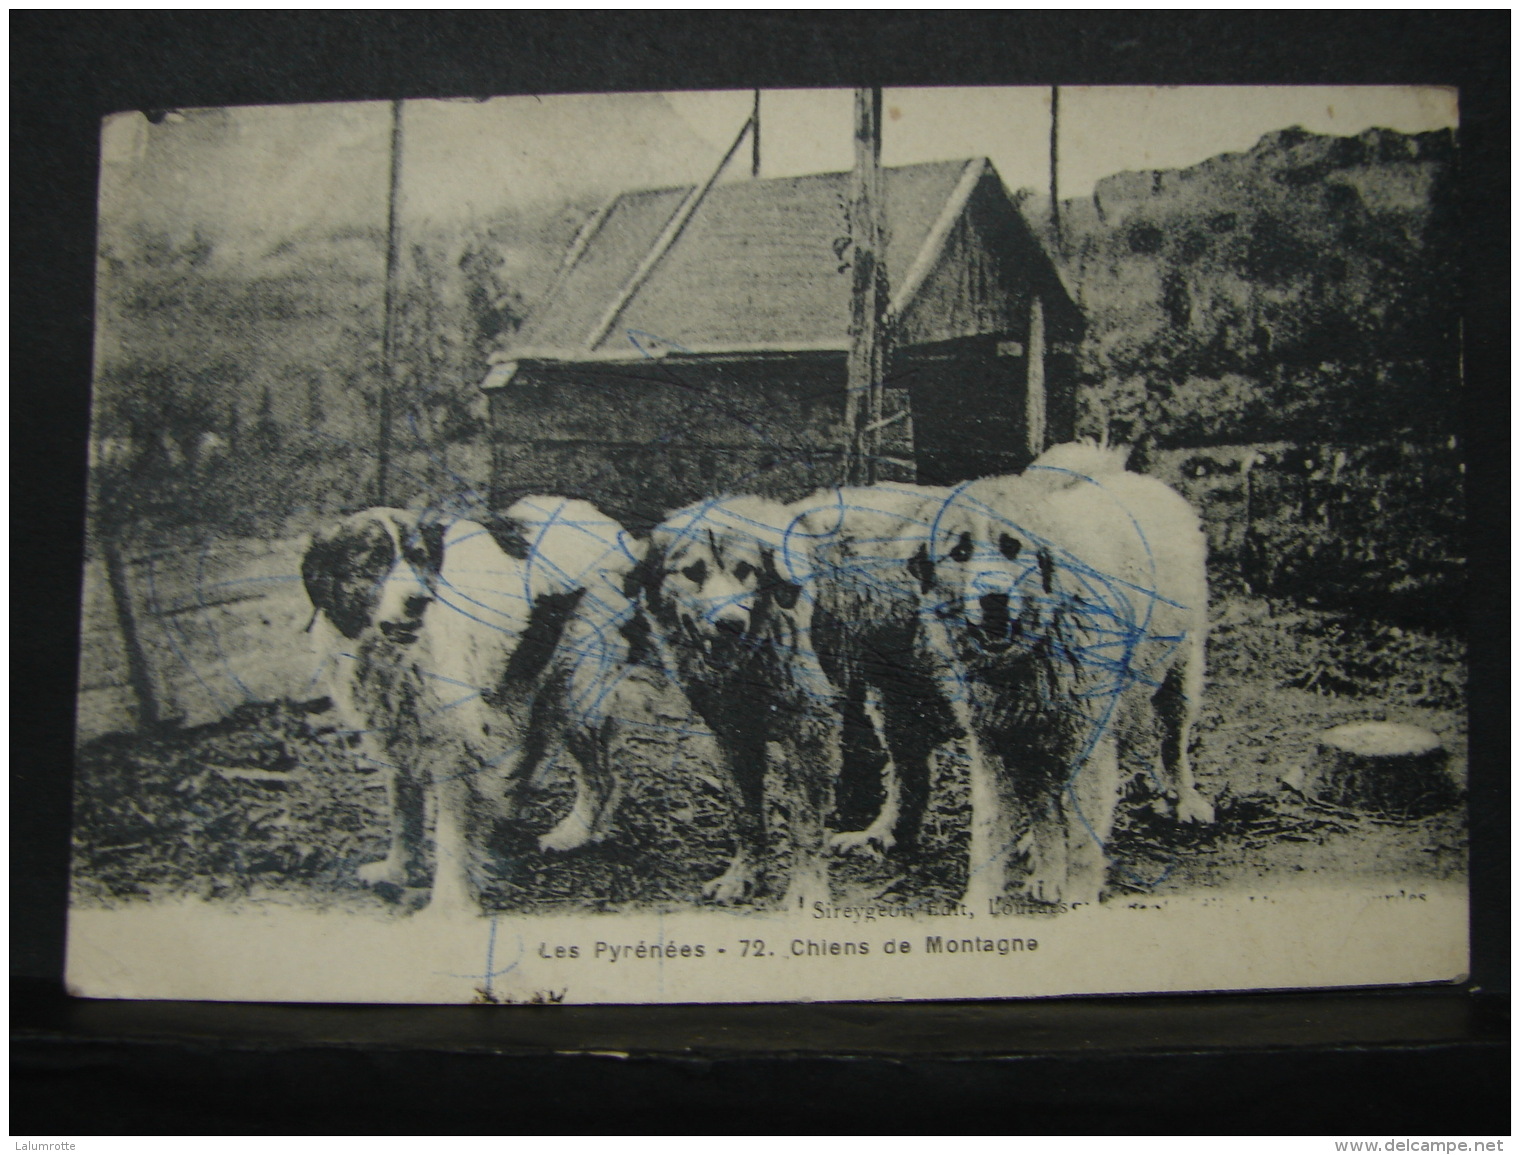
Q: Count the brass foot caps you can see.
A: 0